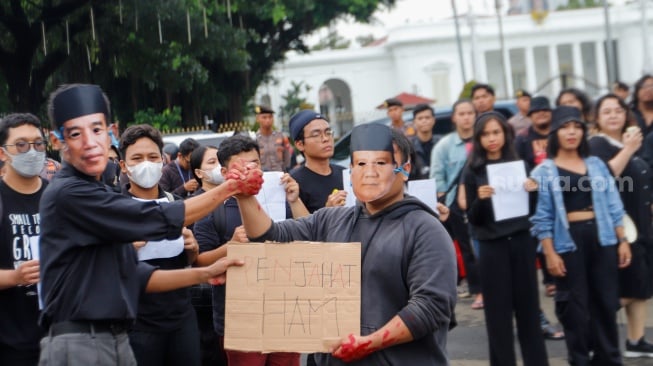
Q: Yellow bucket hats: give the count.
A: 0